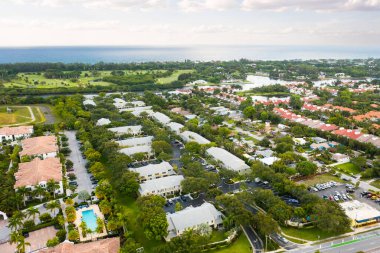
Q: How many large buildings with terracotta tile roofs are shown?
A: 4